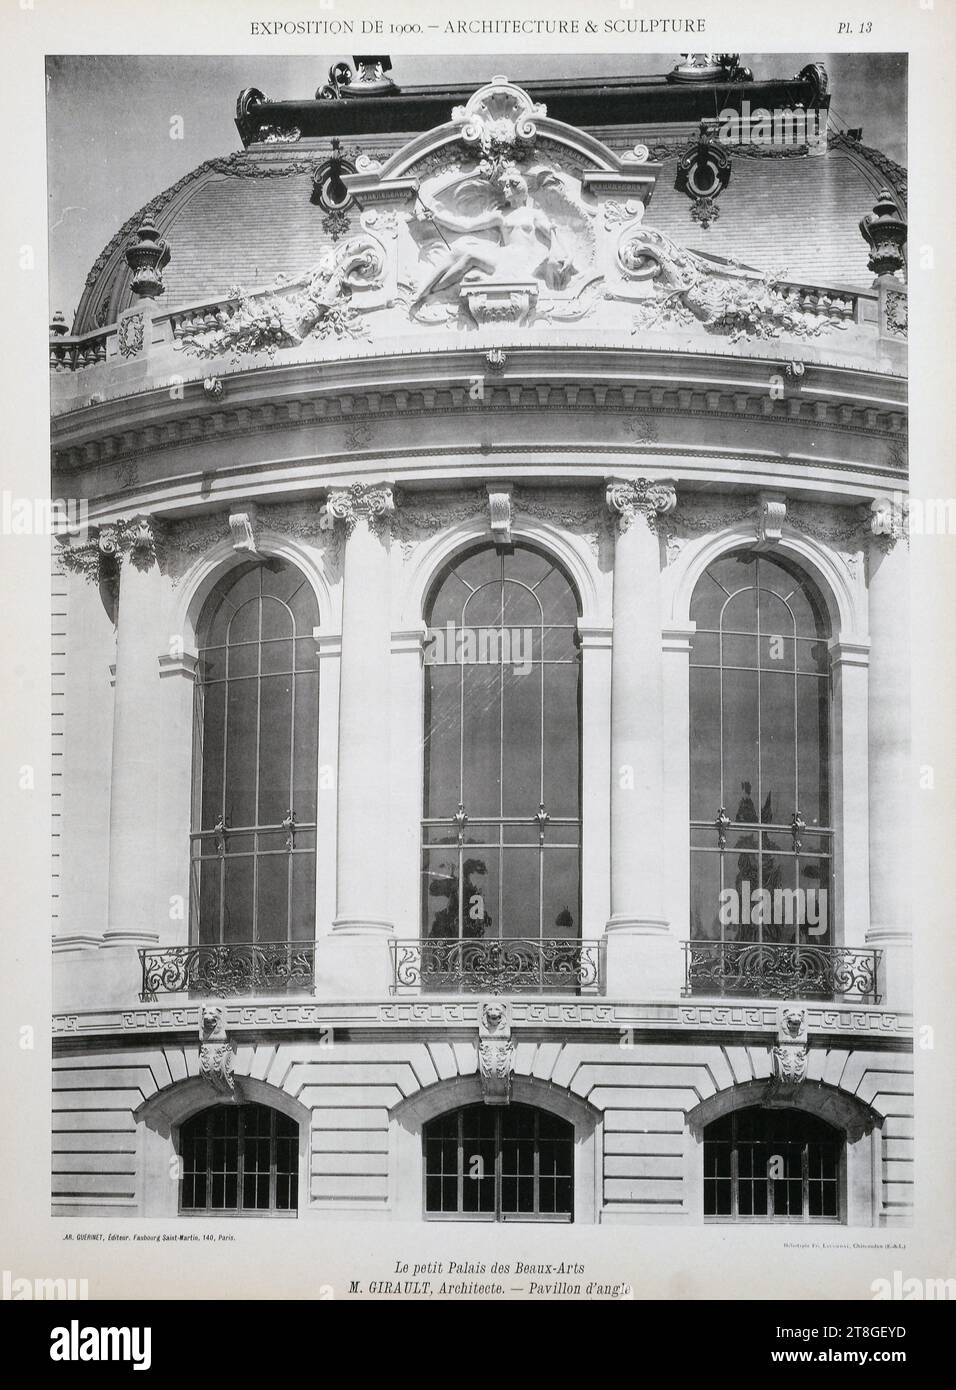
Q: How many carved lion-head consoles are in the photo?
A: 3